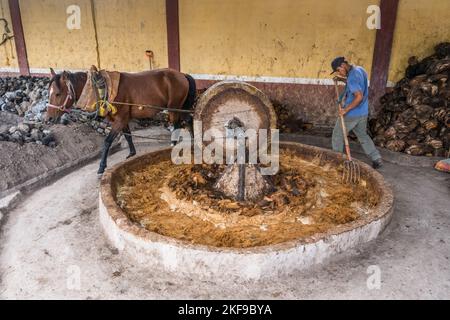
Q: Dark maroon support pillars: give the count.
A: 3